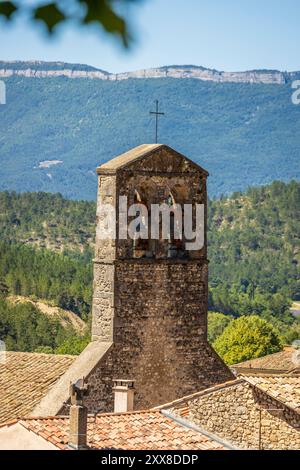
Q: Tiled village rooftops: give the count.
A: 4